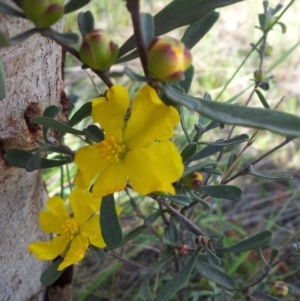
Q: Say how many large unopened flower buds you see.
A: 3